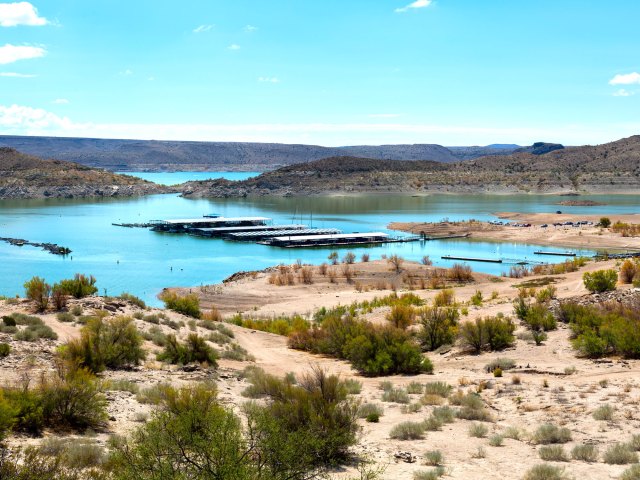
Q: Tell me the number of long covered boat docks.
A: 4